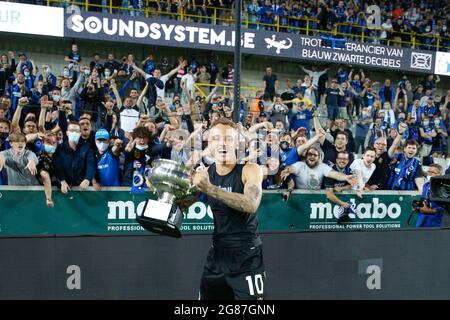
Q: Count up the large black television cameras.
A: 1